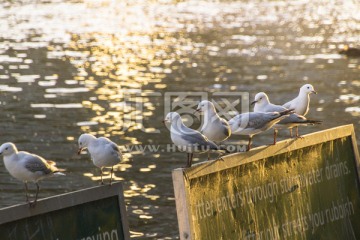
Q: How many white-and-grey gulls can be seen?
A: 7